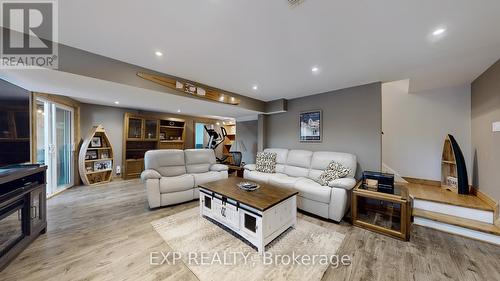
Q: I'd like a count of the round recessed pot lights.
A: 6